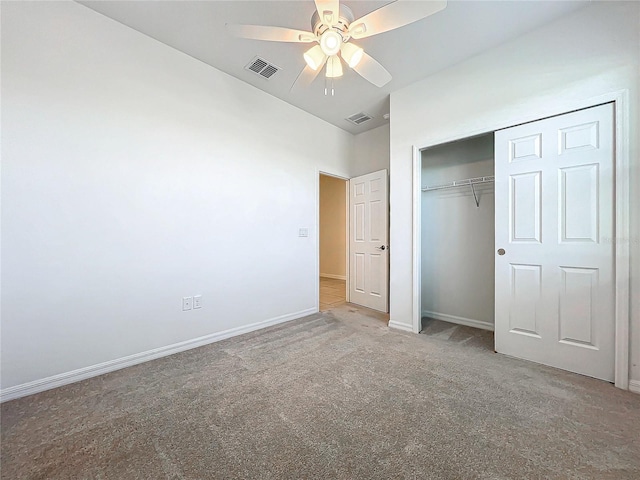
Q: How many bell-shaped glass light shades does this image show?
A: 4